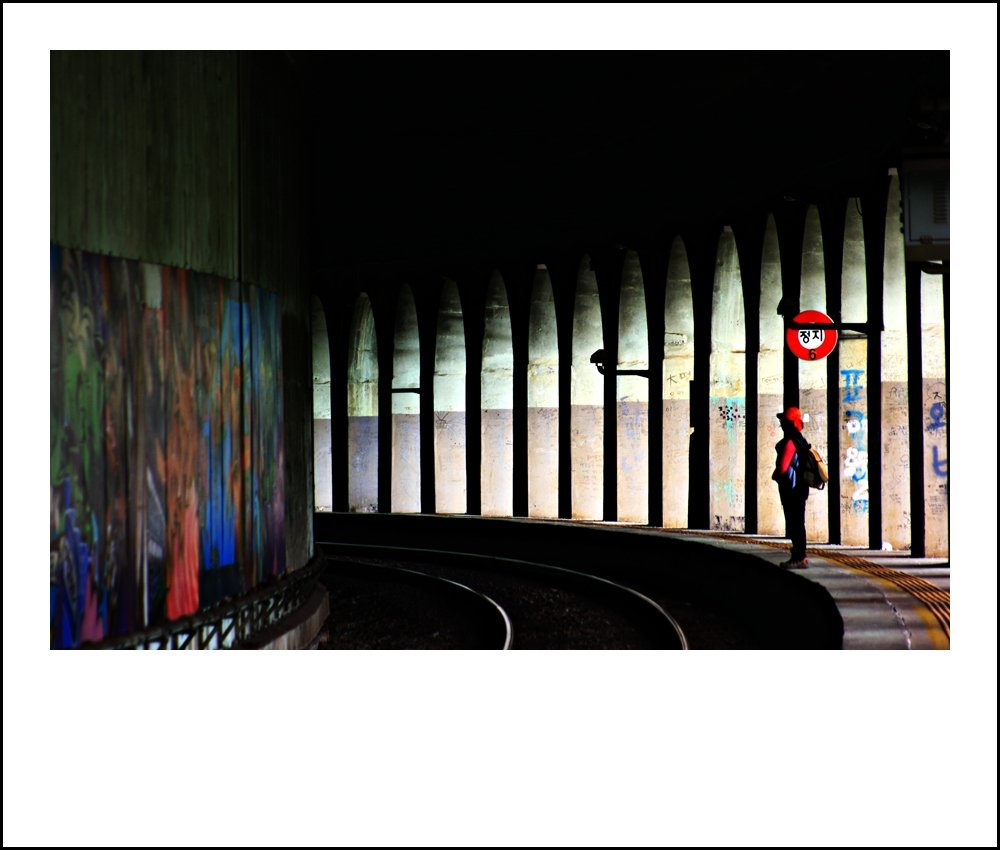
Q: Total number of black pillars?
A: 14